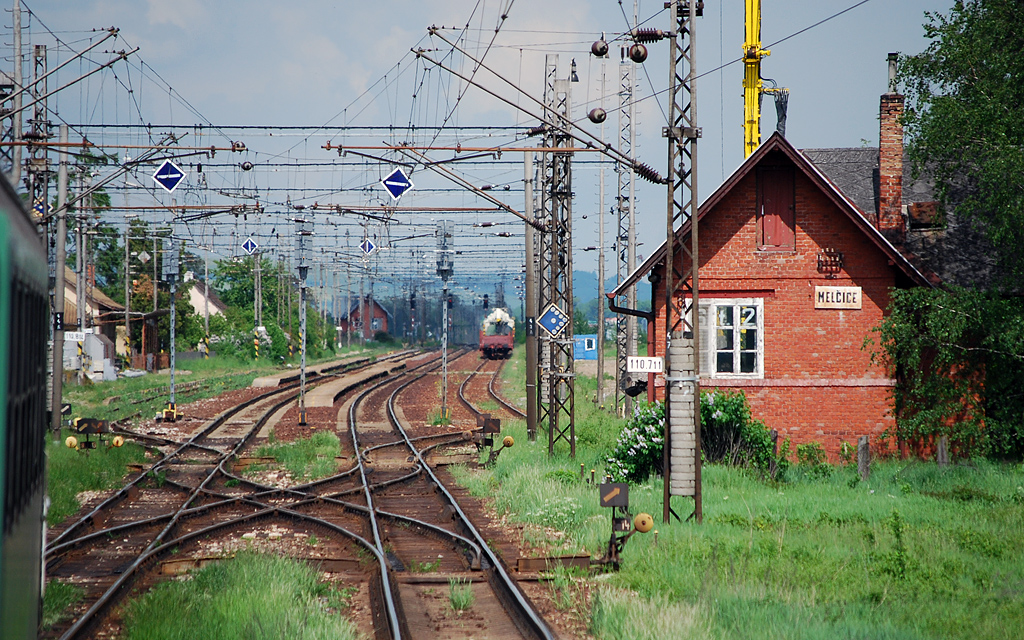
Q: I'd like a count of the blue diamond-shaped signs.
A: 5